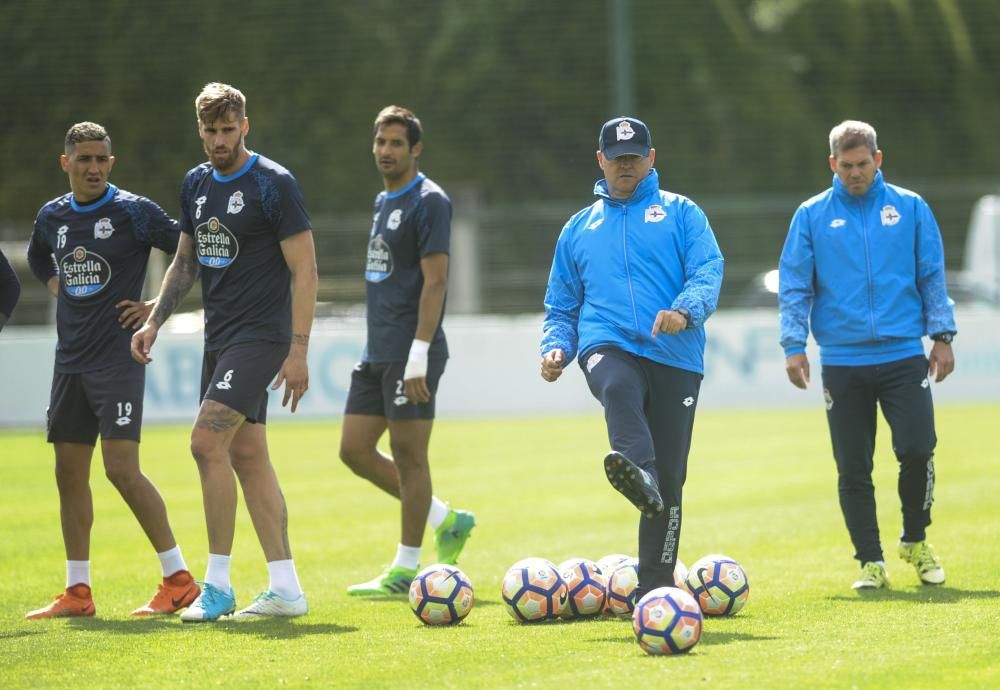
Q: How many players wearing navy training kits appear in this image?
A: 3